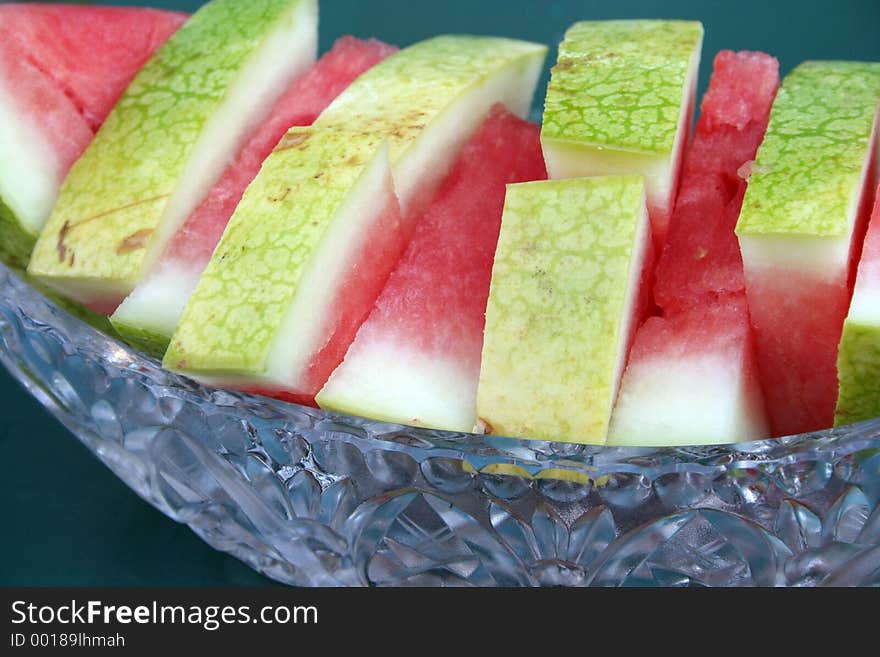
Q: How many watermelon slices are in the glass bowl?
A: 11